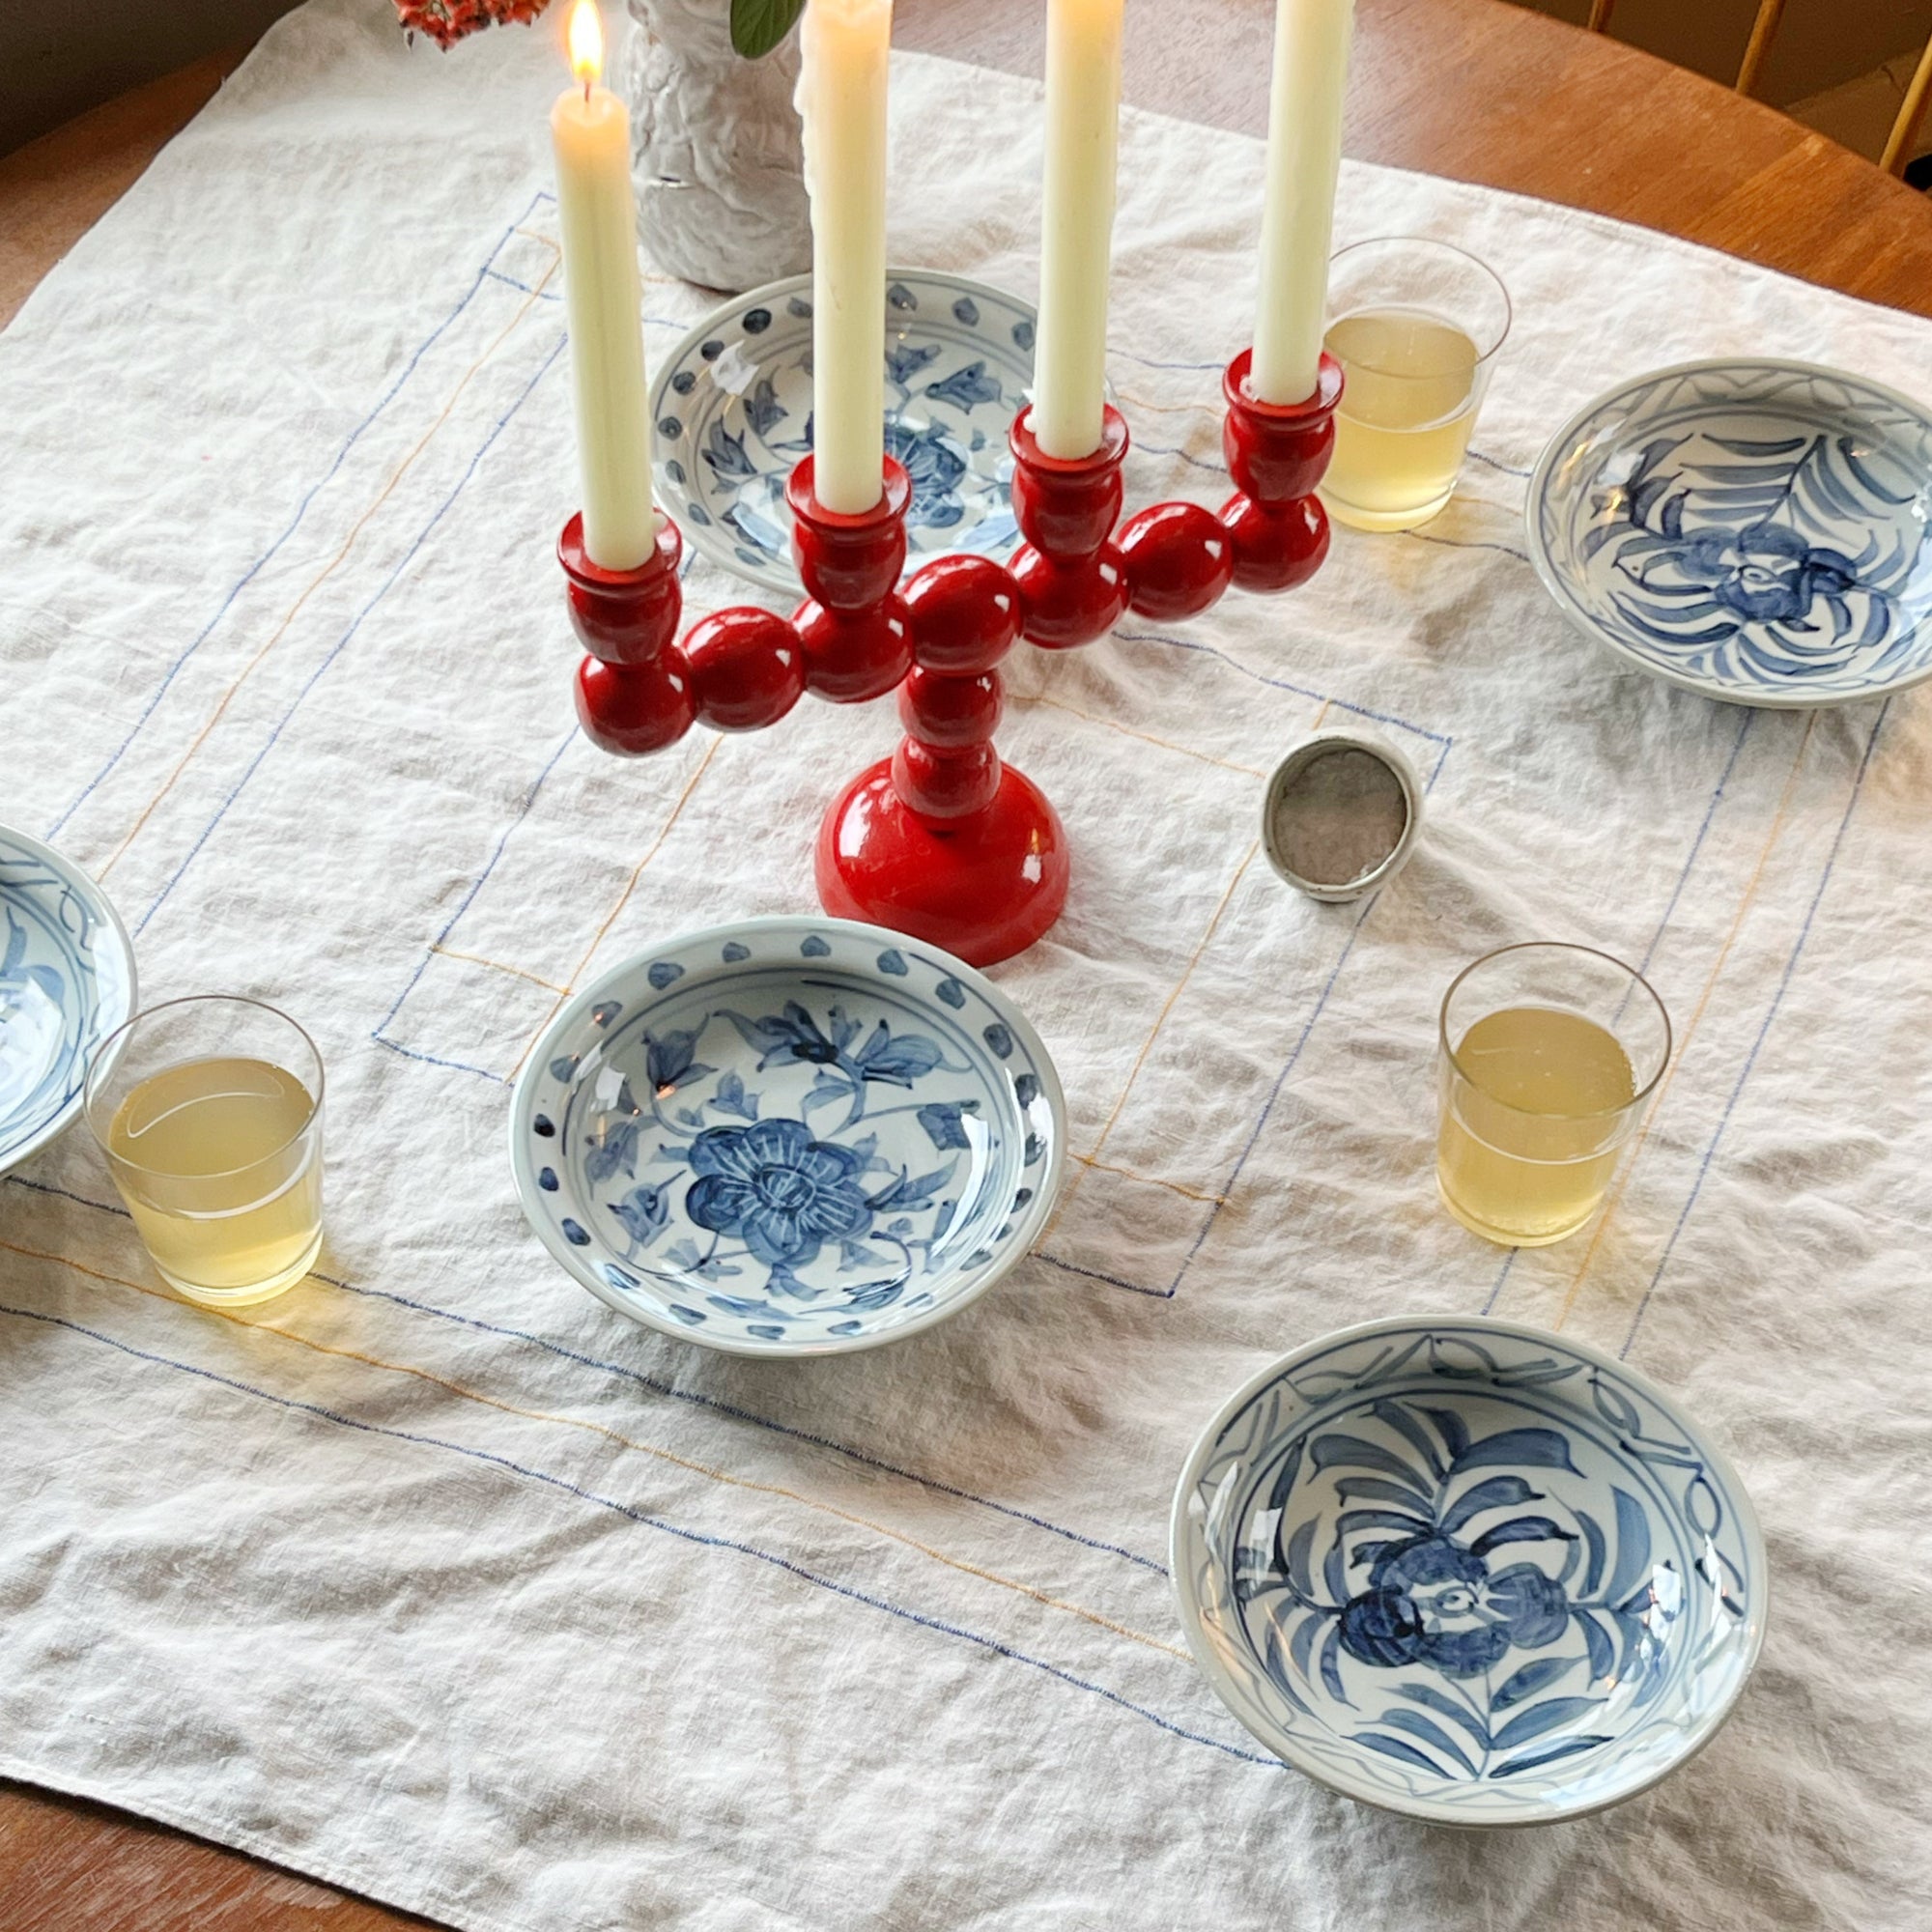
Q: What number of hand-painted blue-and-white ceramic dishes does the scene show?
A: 5